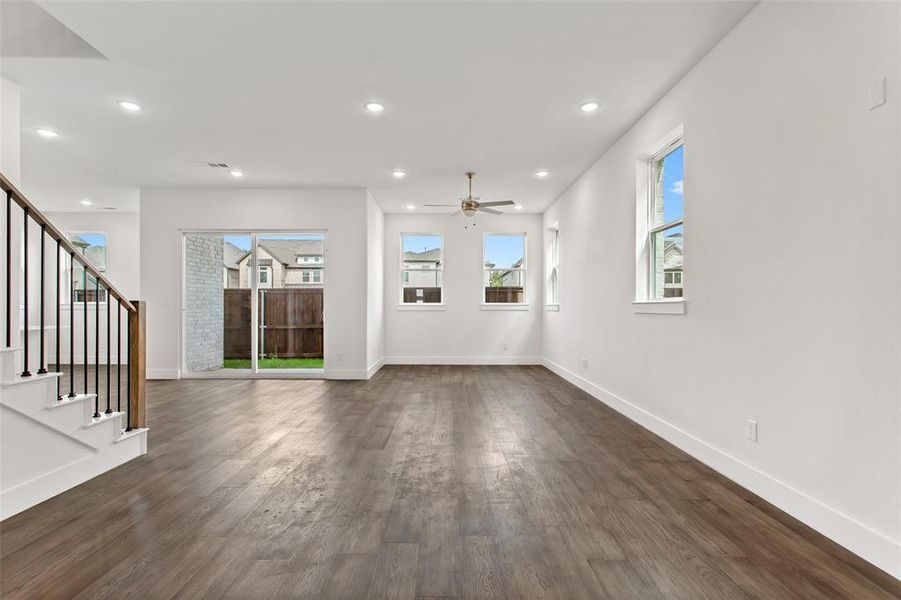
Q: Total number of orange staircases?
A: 0